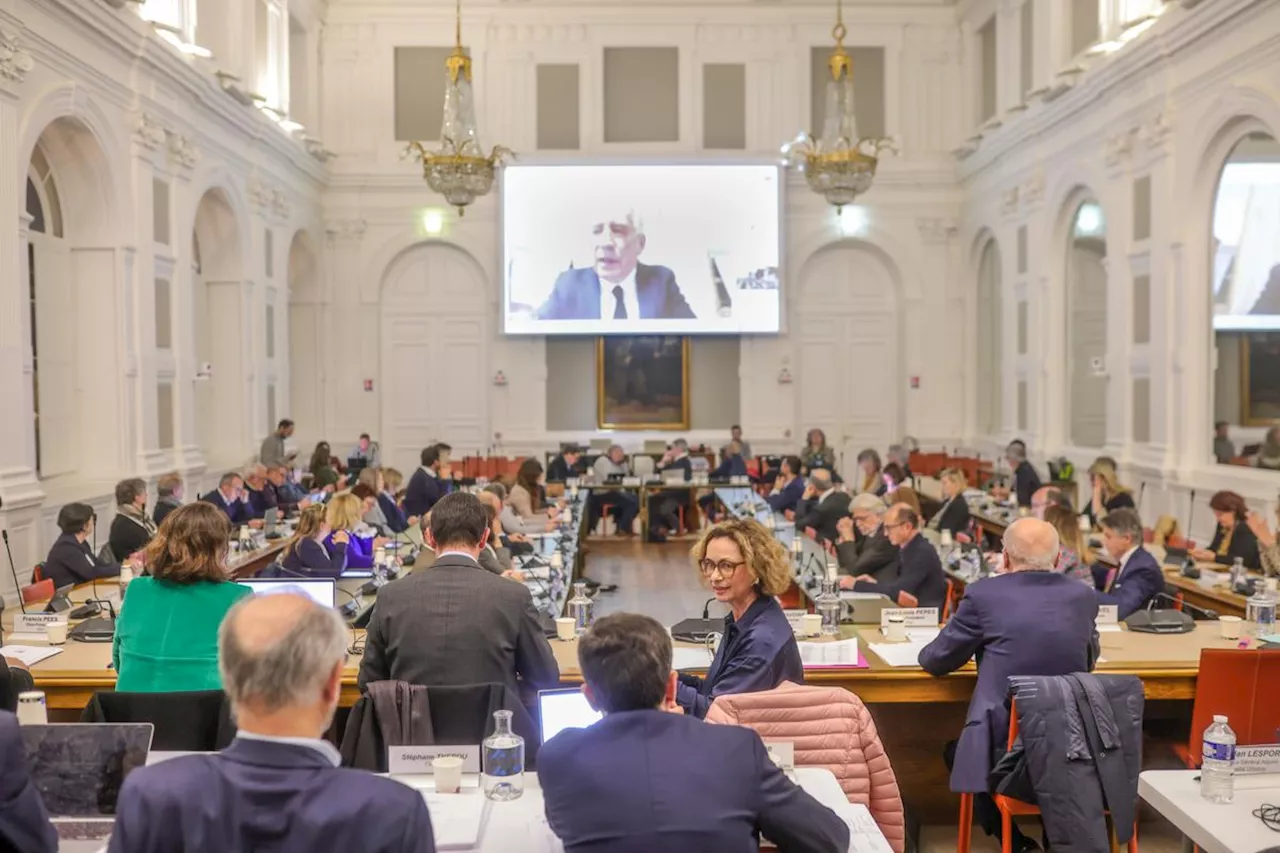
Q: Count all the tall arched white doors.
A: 2